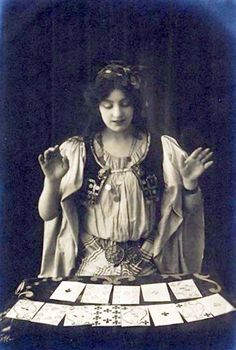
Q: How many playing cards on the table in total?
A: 13